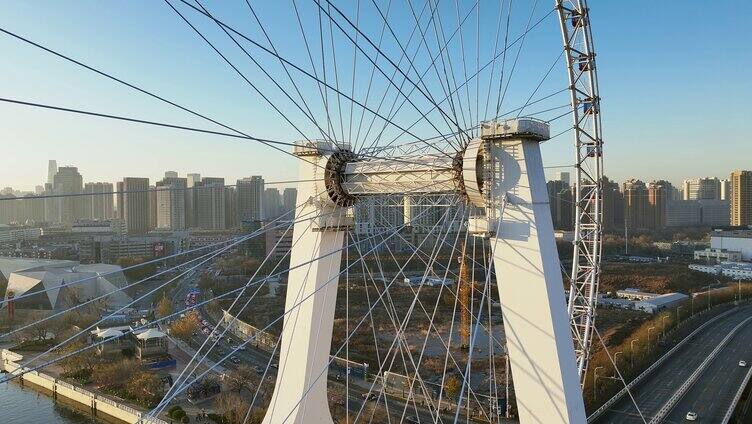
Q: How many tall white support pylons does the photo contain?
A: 2